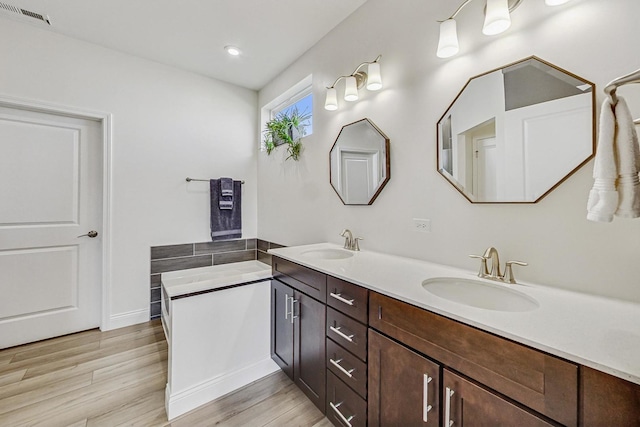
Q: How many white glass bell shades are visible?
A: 6